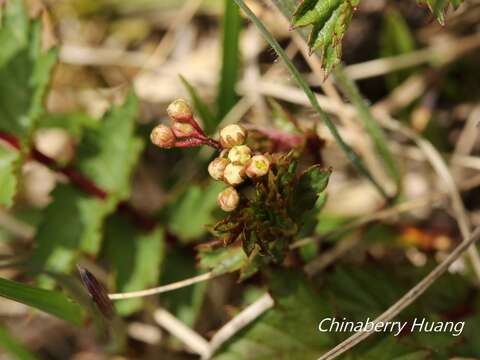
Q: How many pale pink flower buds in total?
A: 9